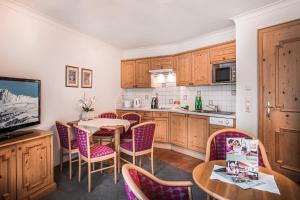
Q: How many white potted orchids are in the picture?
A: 1